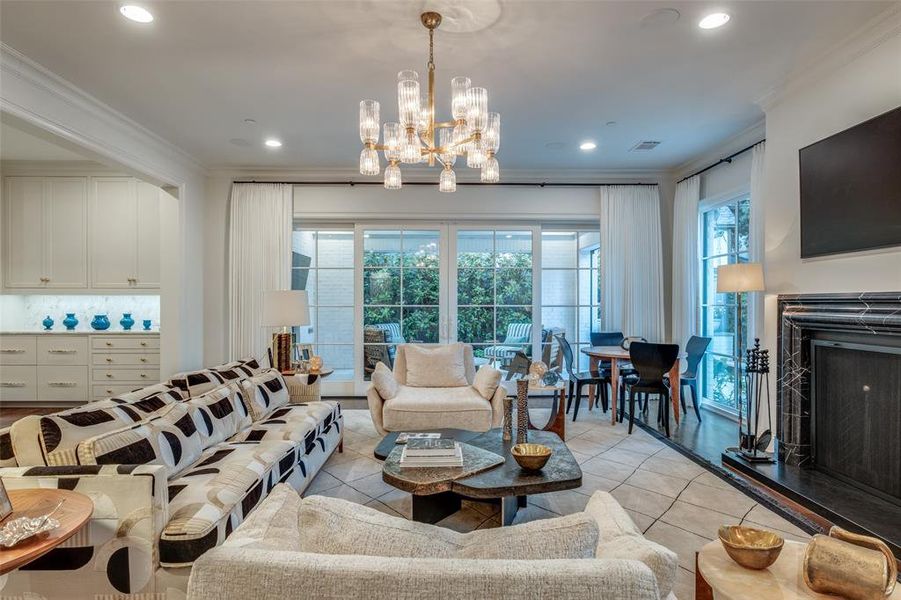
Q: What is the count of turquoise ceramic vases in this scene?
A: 5